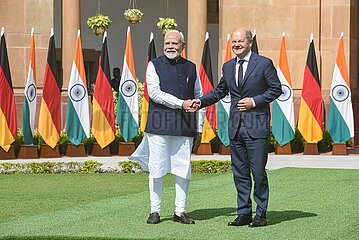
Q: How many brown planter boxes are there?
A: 11